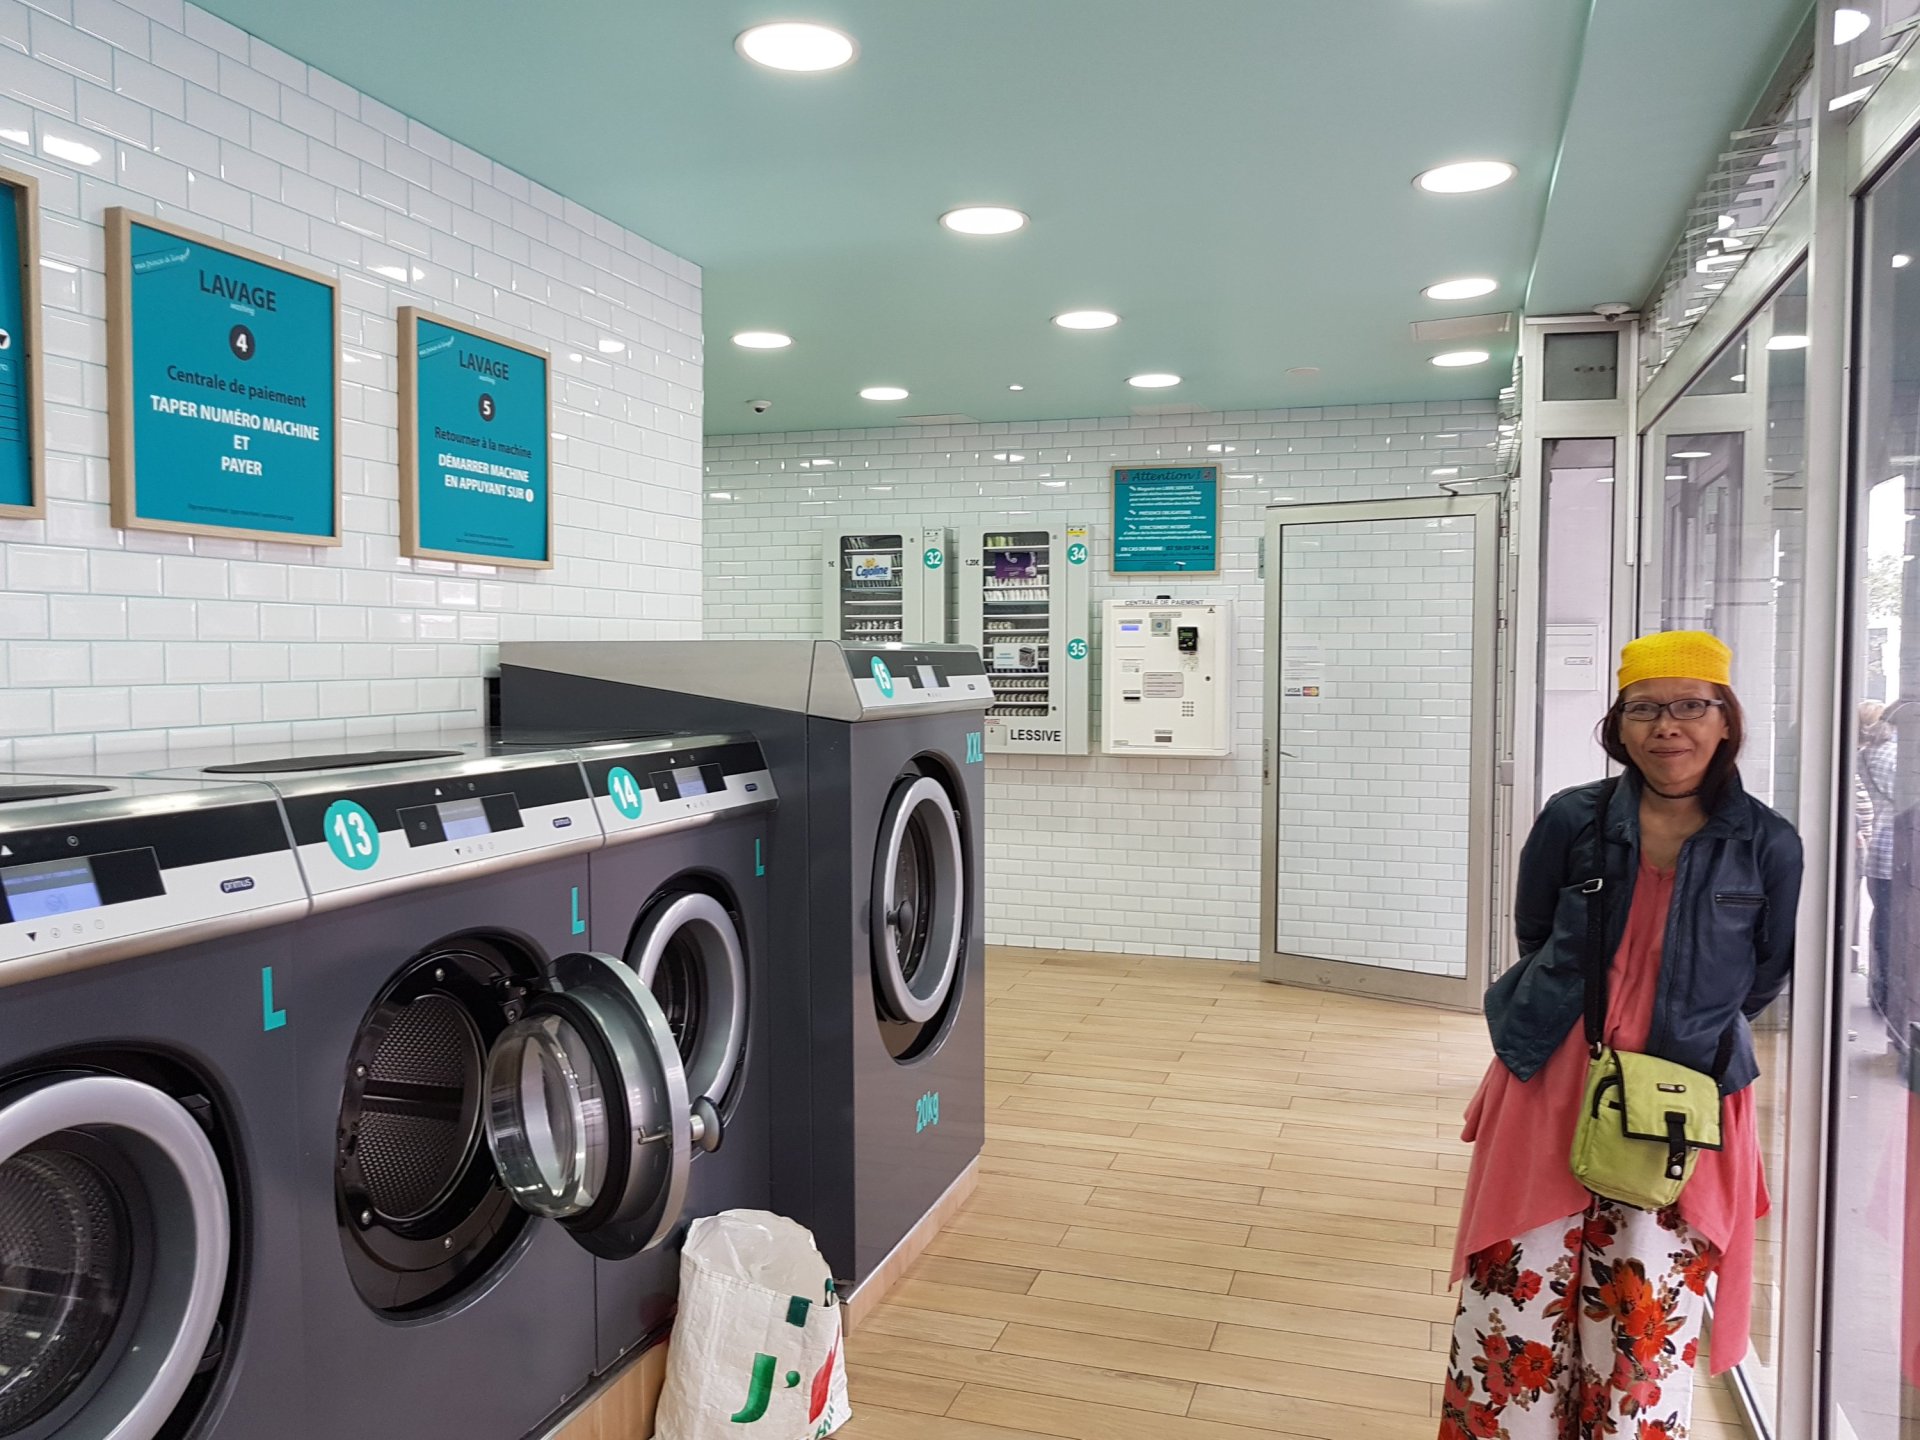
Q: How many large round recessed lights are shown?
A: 9